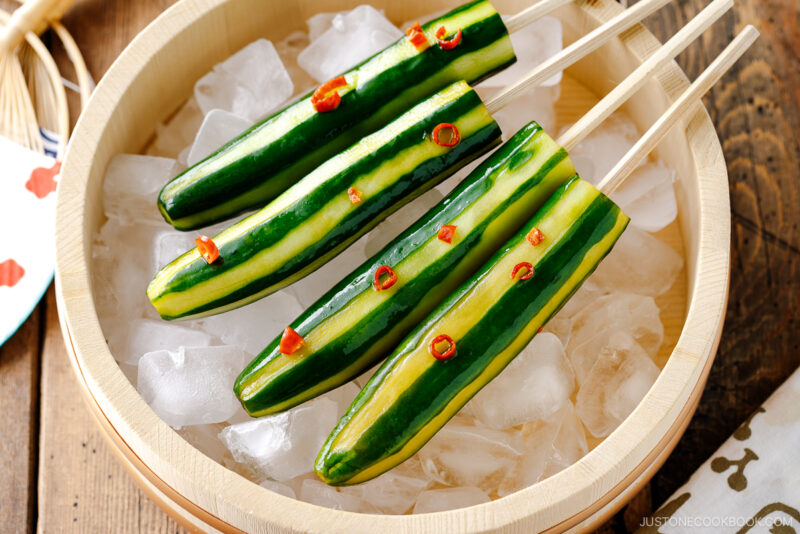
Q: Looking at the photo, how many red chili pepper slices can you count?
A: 12